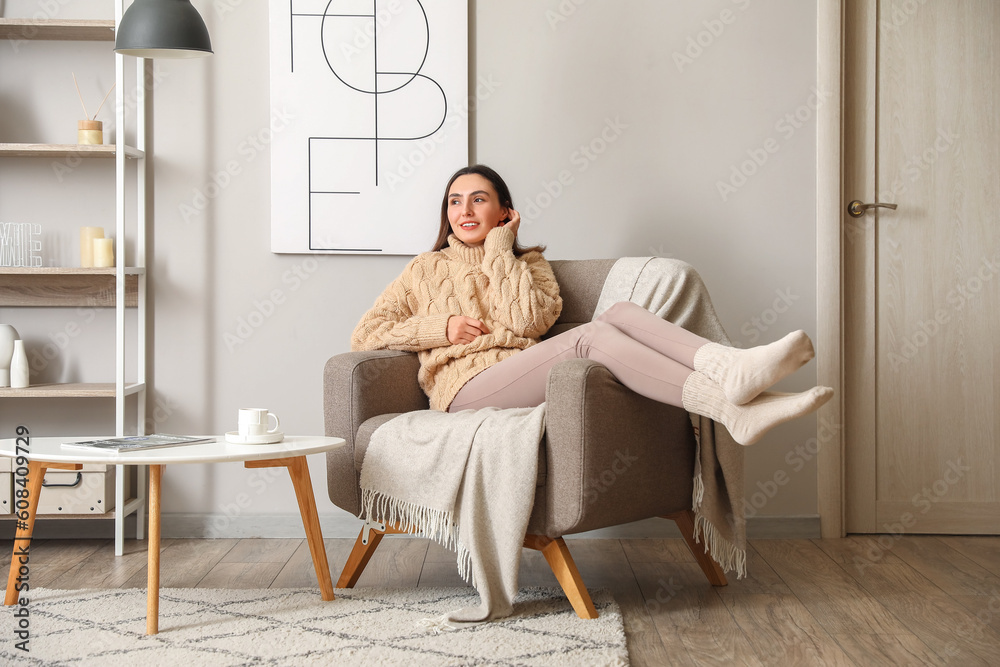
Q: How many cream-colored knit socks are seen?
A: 2